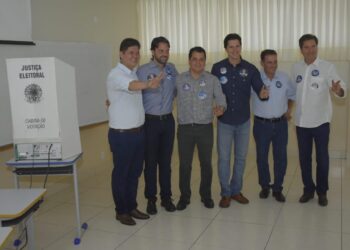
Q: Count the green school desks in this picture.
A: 0